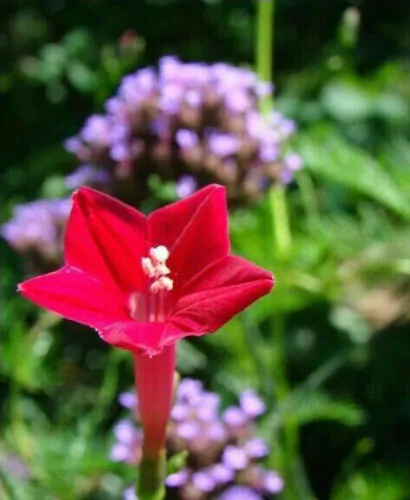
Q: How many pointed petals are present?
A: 5